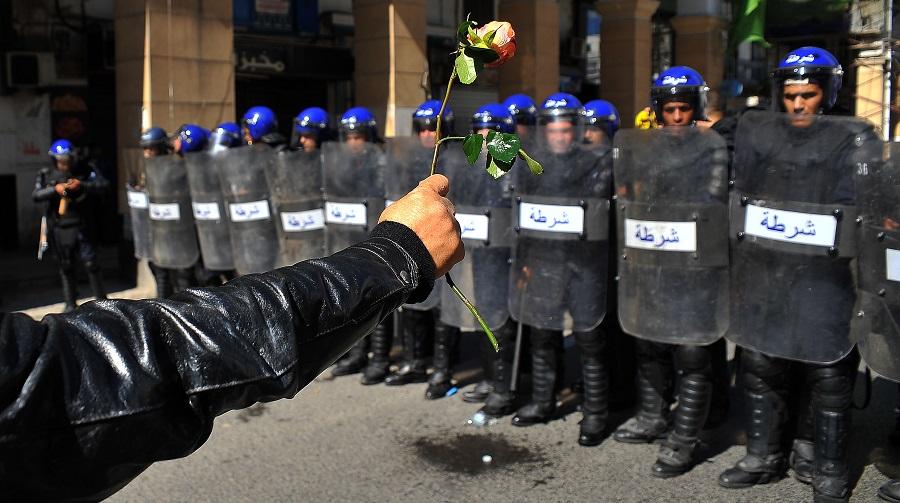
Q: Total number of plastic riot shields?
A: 12